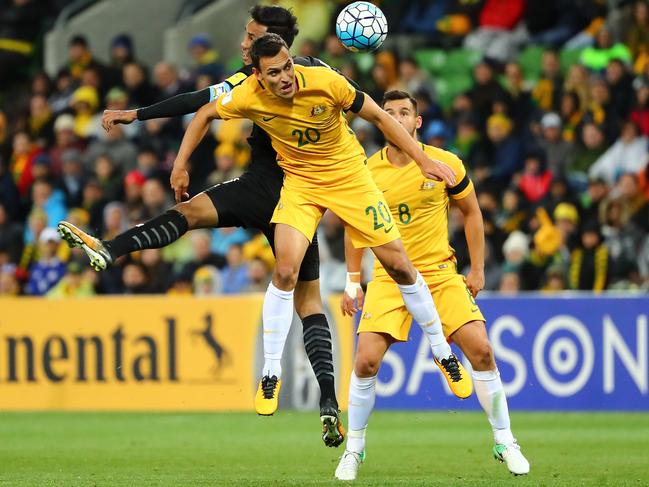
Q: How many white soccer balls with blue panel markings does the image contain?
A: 1